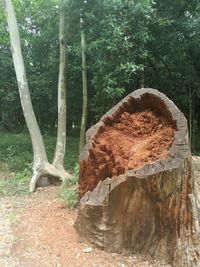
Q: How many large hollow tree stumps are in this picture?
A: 1